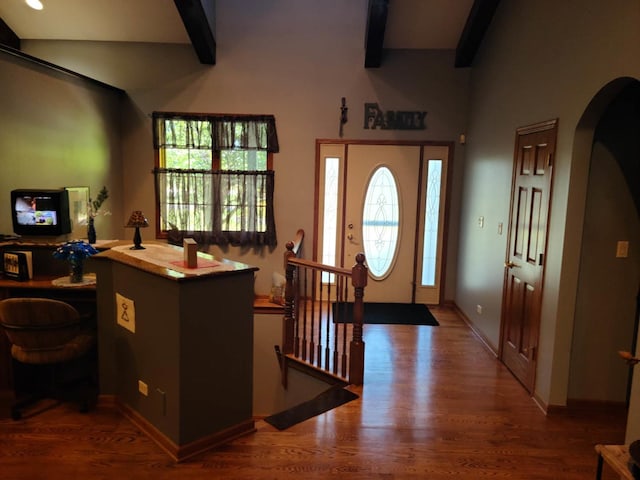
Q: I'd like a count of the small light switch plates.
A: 3